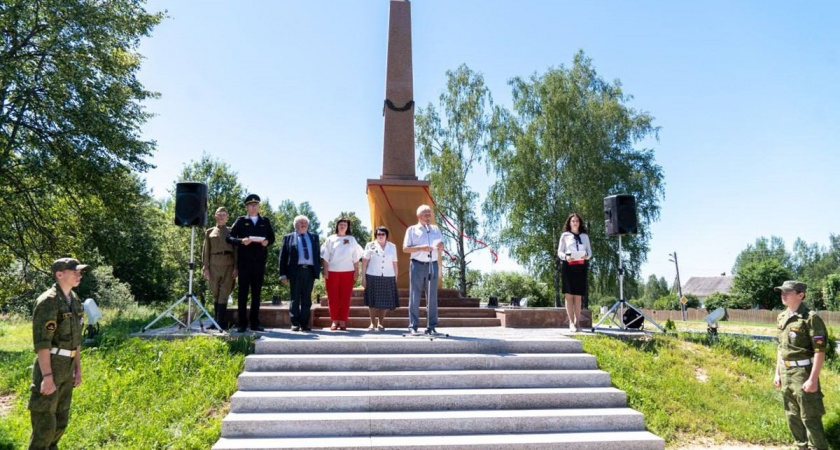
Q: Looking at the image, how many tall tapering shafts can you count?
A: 1